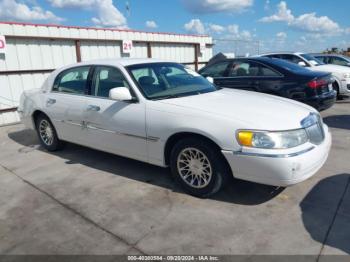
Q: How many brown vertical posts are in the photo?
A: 3